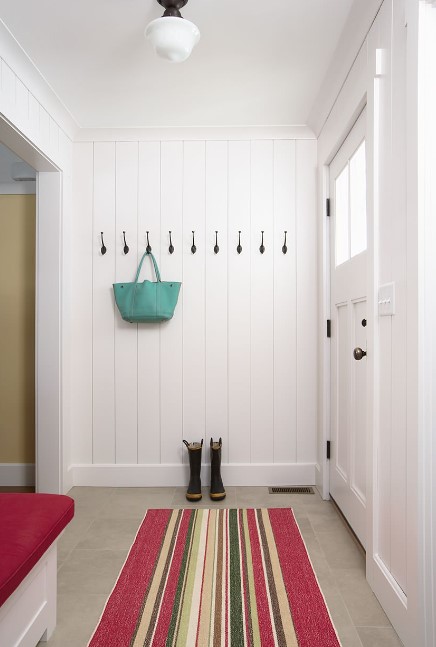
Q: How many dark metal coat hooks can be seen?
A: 9